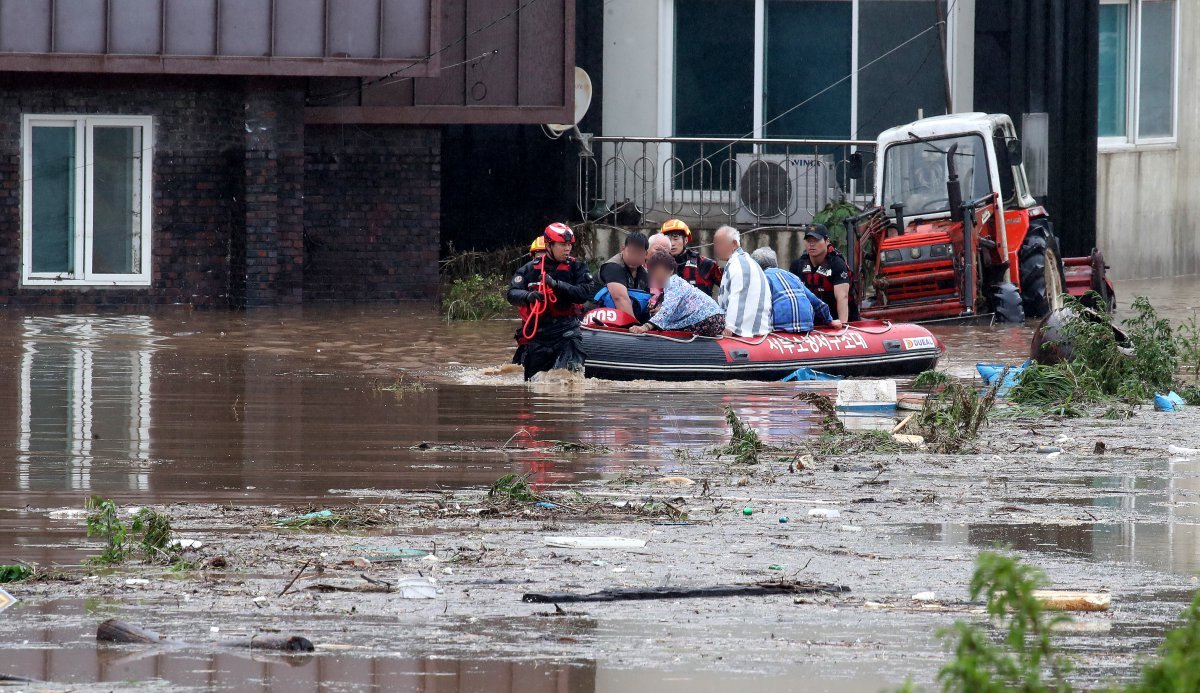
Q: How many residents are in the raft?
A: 5